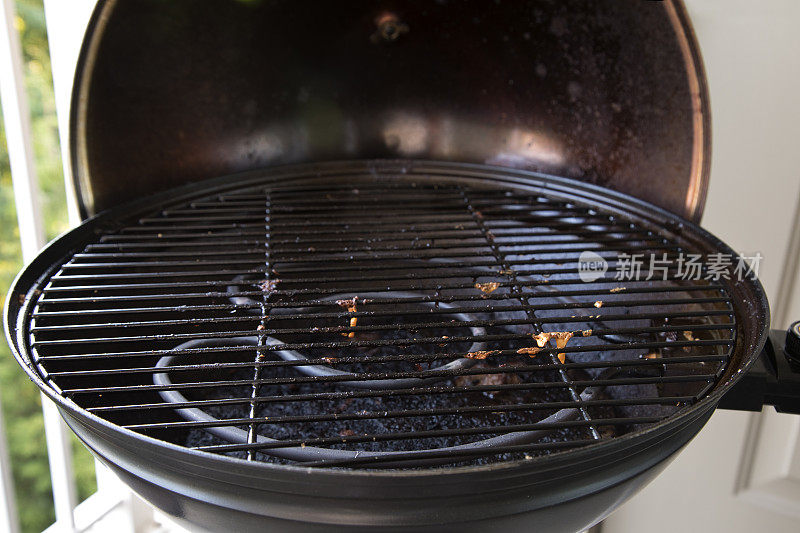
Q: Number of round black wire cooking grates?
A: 1